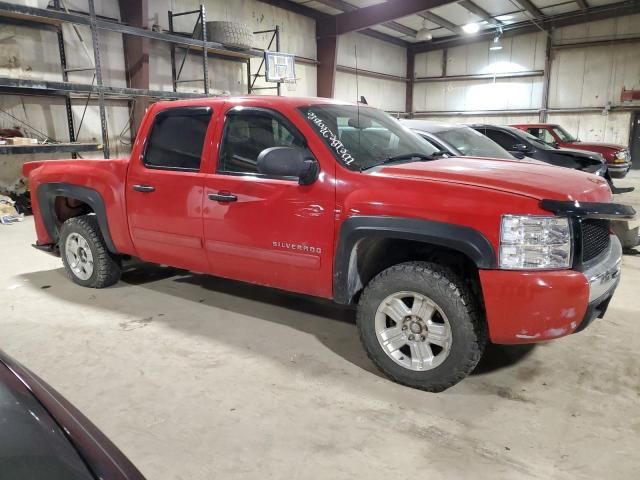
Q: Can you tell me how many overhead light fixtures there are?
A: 3